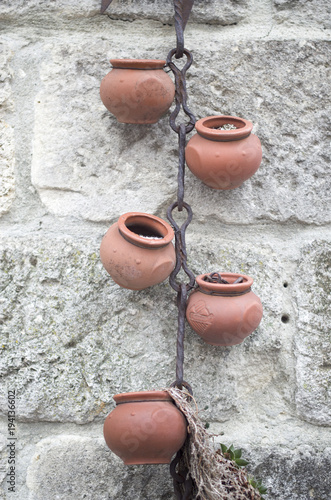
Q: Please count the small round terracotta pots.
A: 5